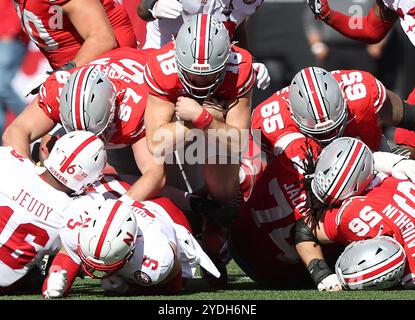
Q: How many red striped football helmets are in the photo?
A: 7